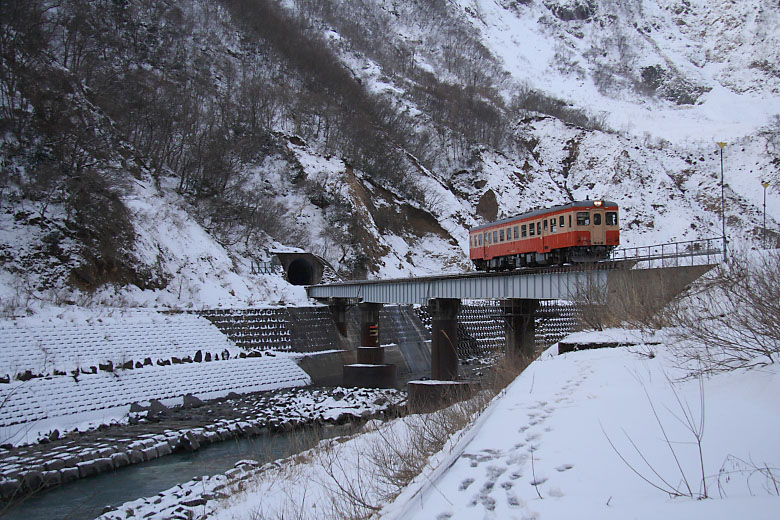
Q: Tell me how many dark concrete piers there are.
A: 4